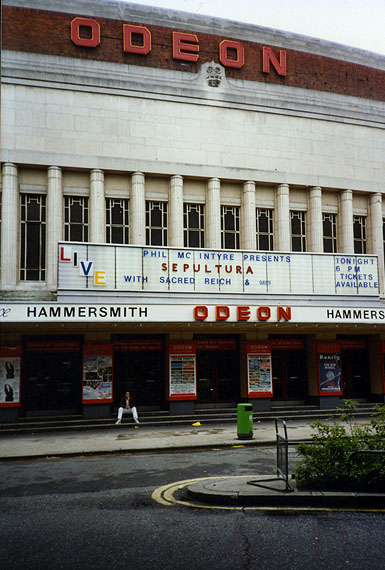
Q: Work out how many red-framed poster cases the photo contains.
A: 5